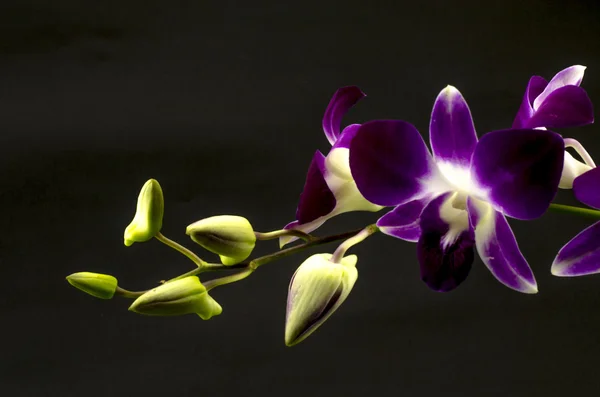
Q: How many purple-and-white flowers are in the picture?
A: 4